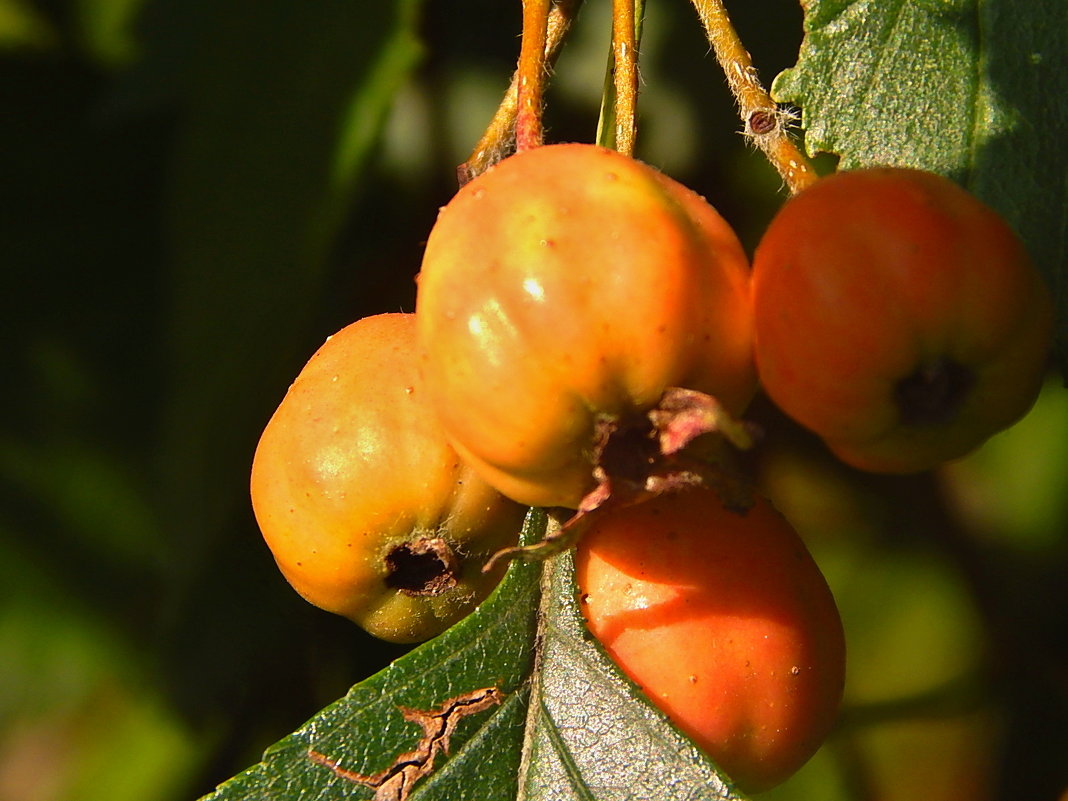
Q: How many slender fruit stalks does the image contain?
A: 4